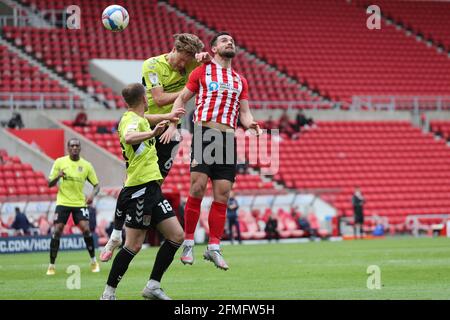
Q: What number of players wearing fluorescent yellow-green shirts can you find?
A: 3